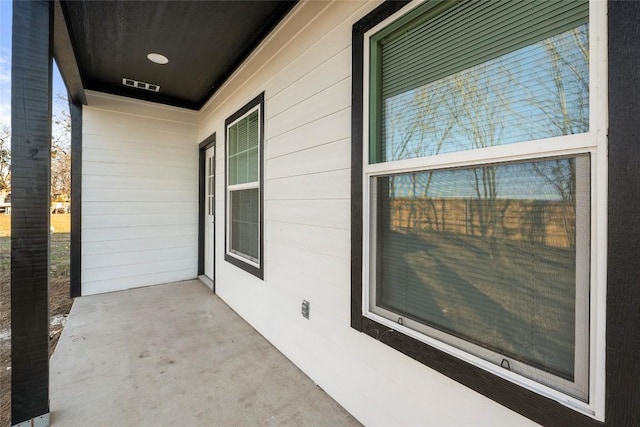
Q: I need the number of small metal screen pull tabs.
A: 2